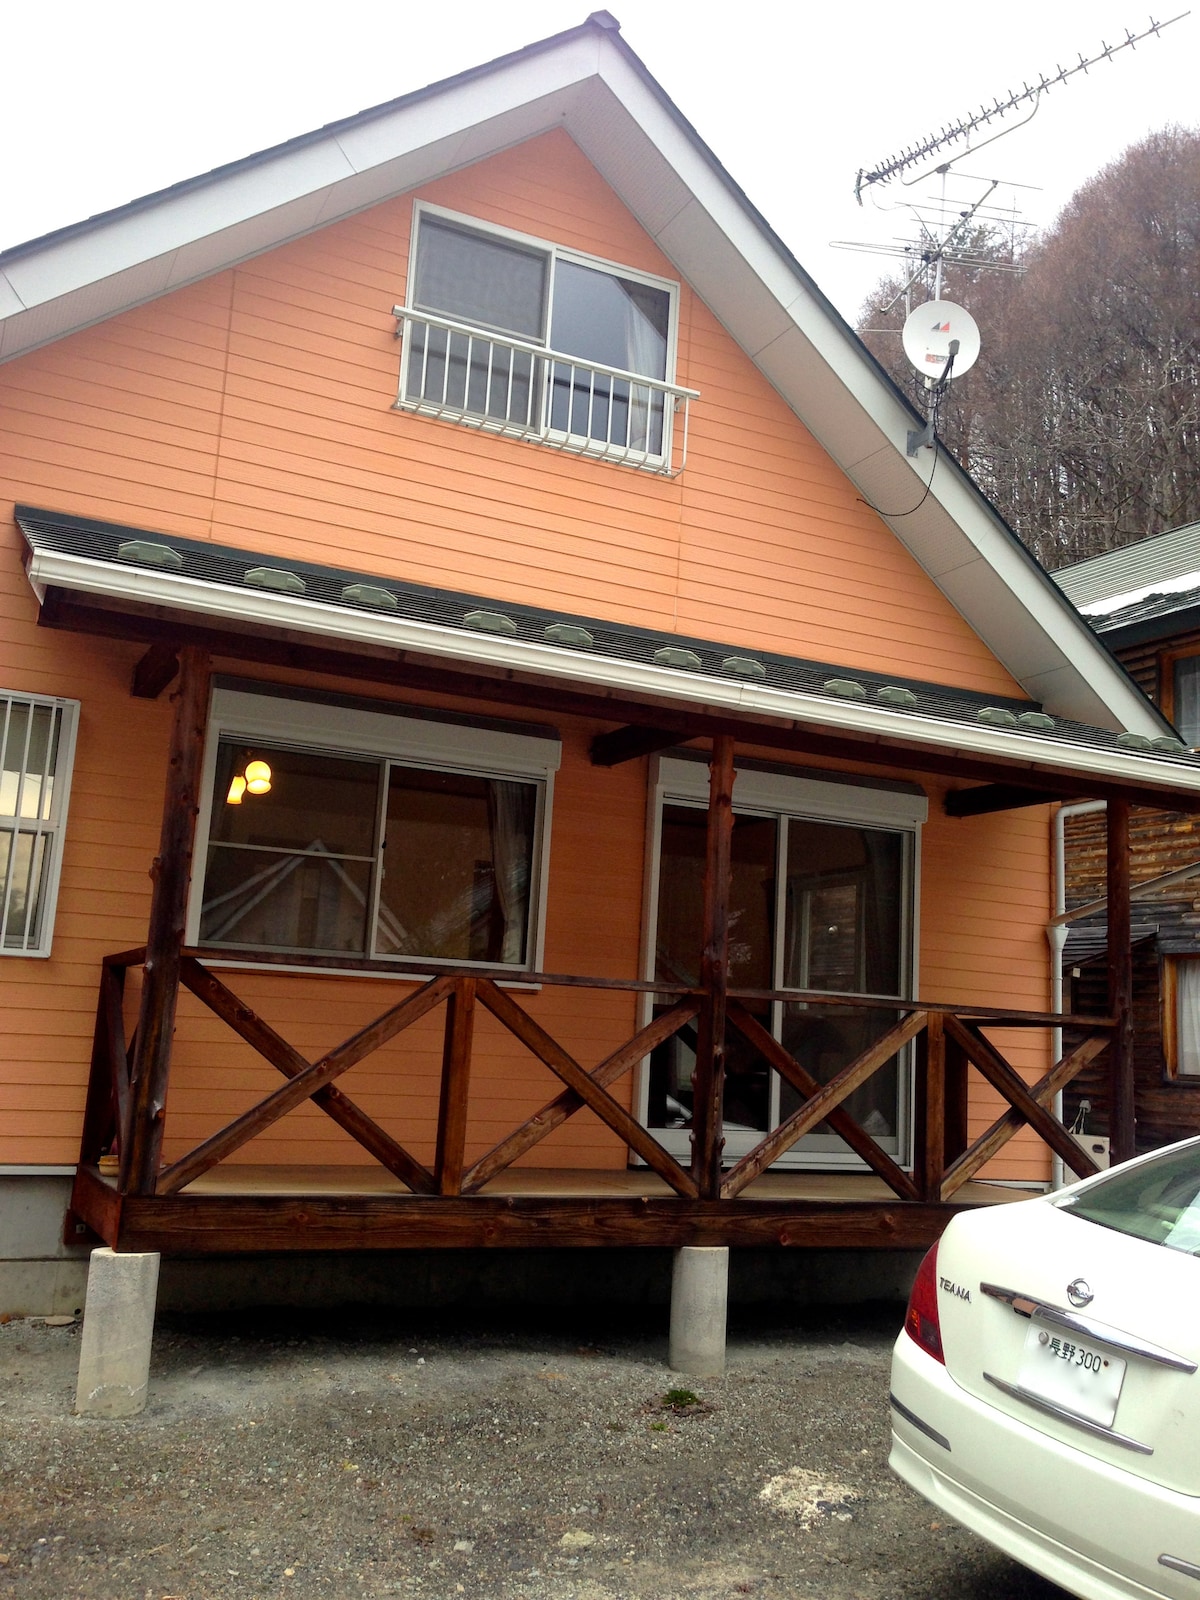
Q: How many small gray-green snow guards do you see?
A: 13